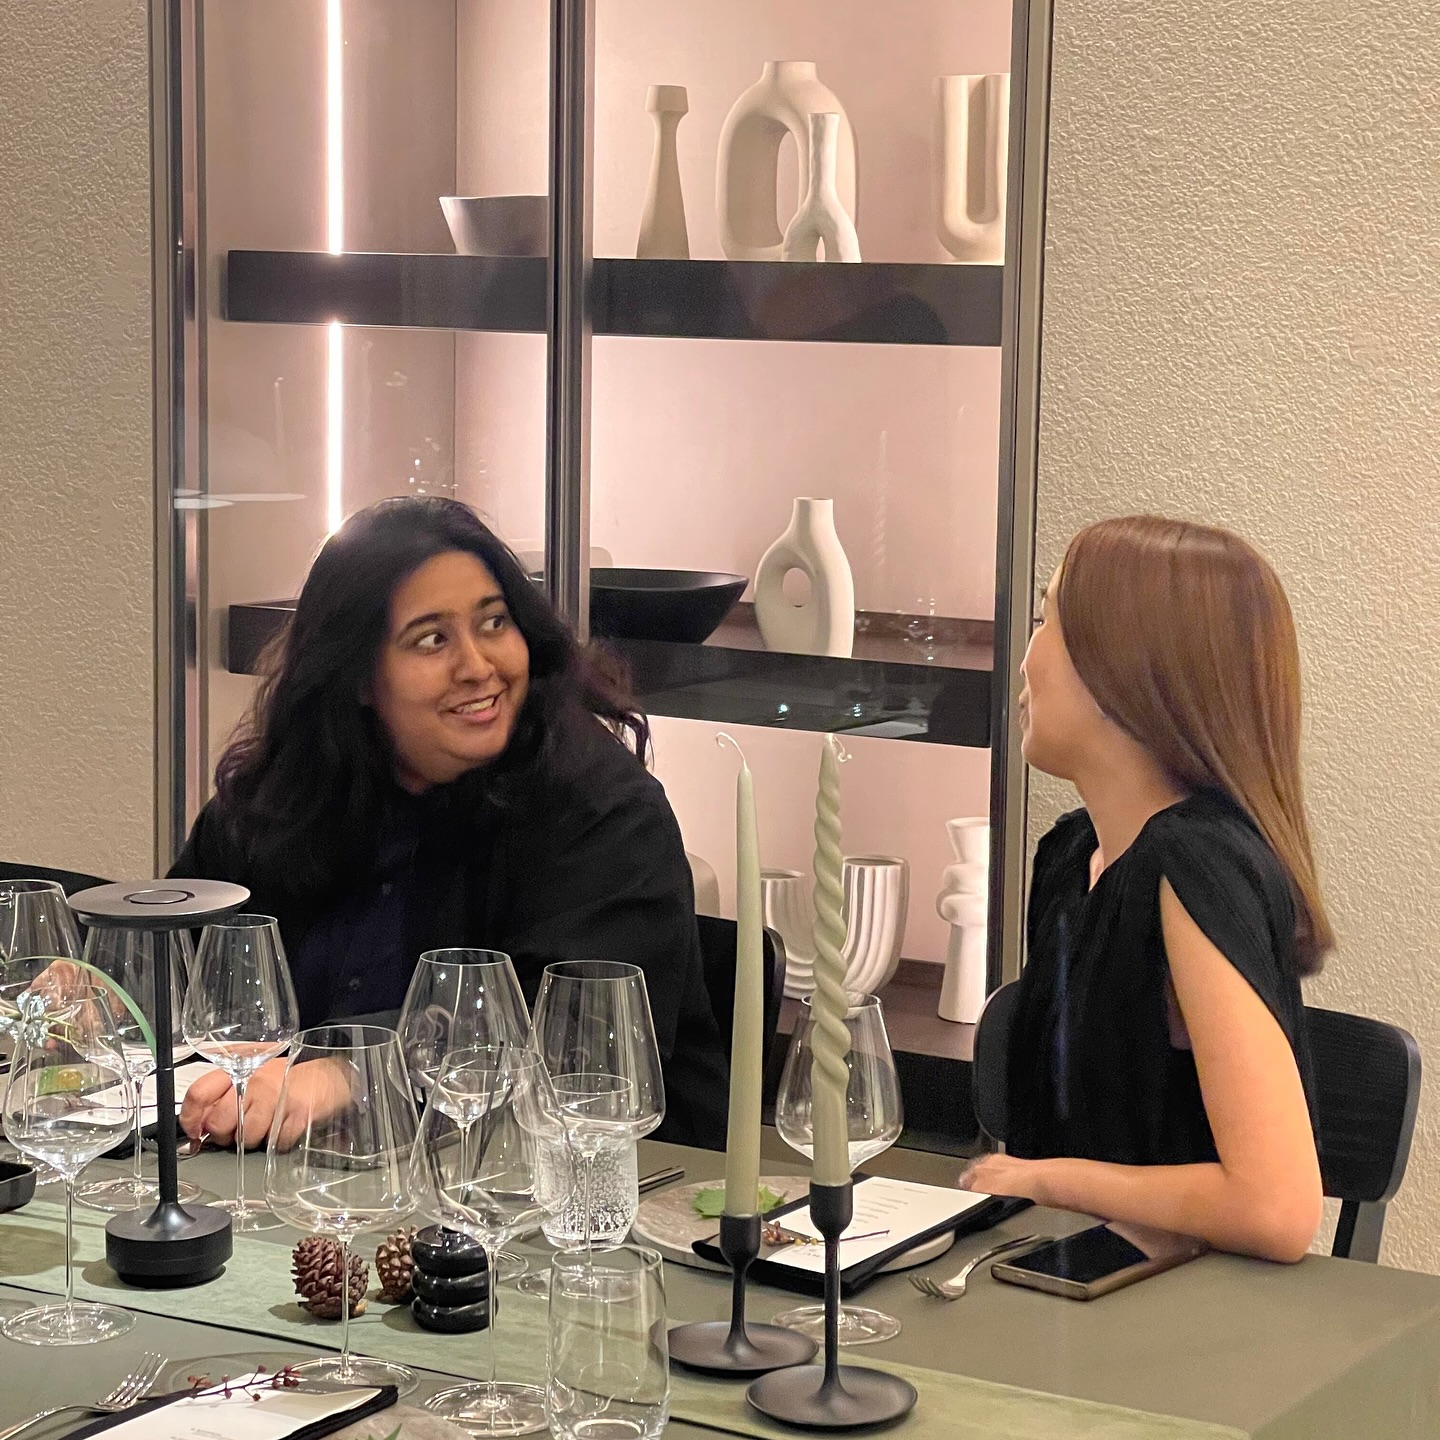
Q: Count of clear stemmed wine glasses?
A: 9